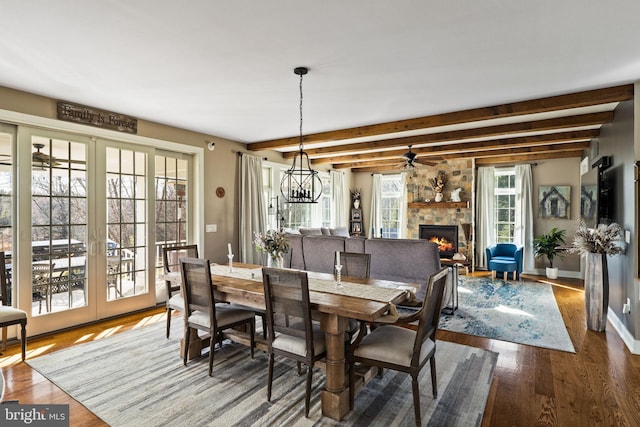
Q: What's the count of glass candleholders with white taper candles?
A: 2